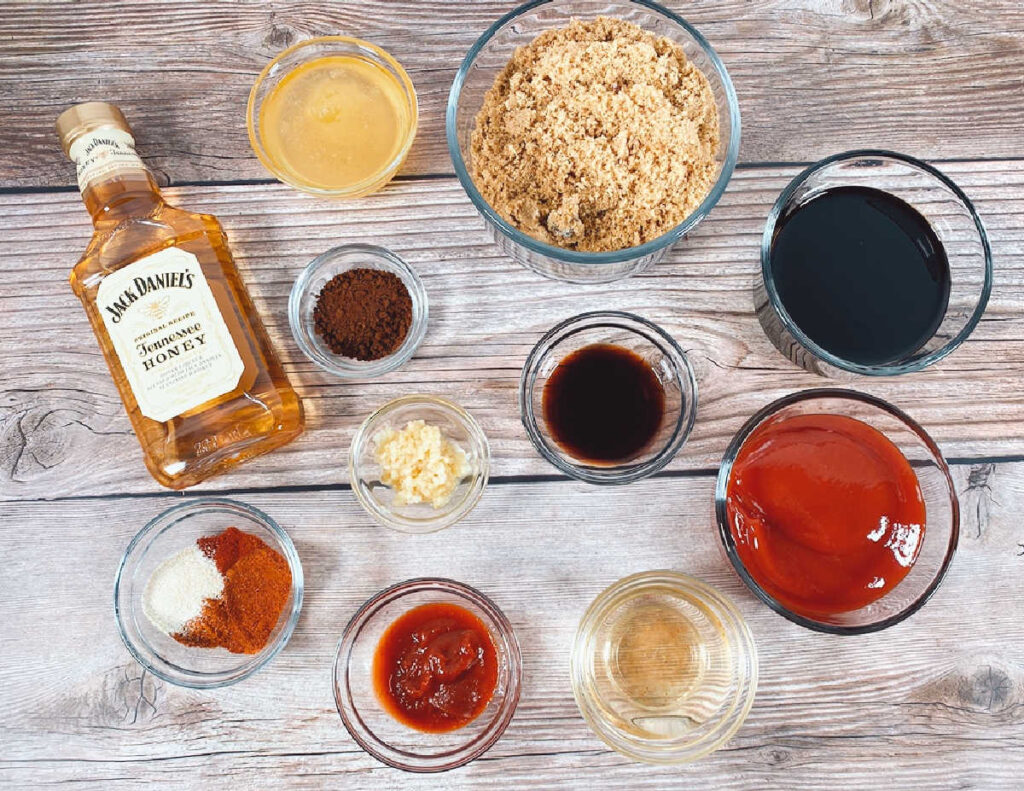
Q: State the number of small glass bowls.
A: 7